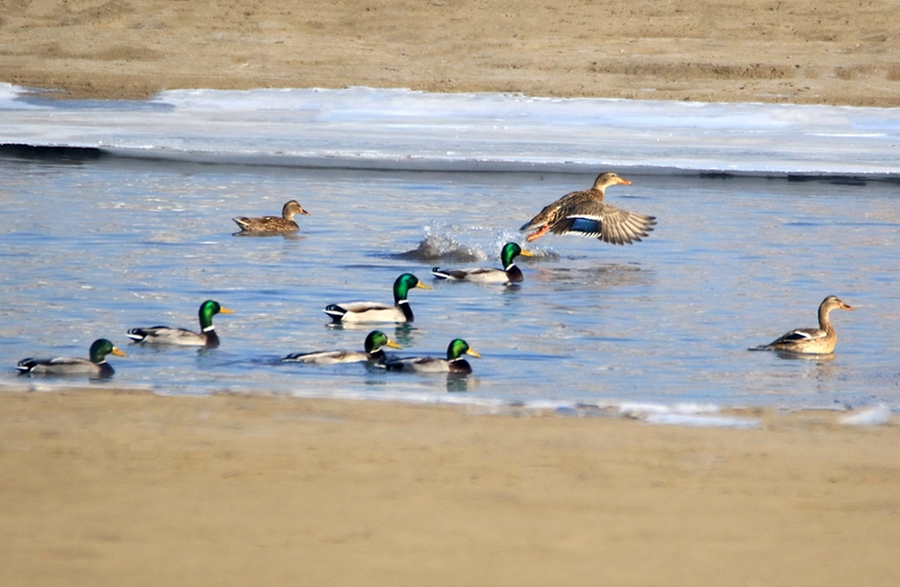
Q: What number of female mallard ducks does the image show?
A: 3